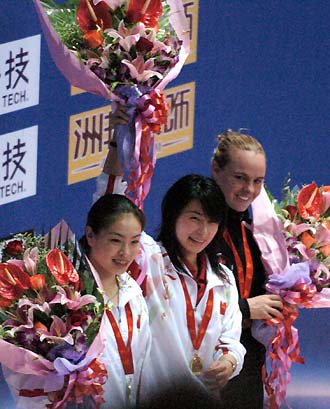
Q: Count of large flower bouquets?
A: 3